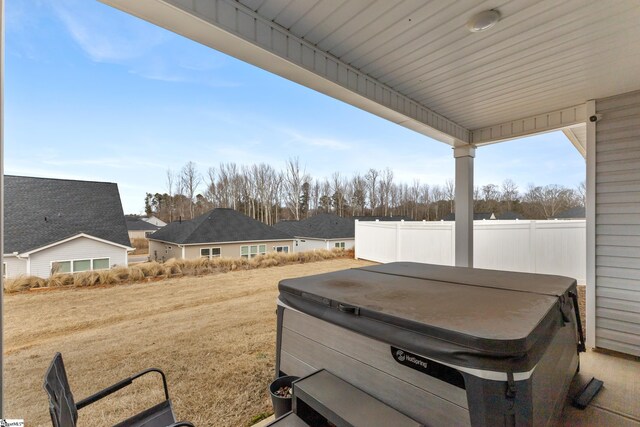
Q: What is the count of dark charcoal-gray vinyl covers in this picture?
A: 1